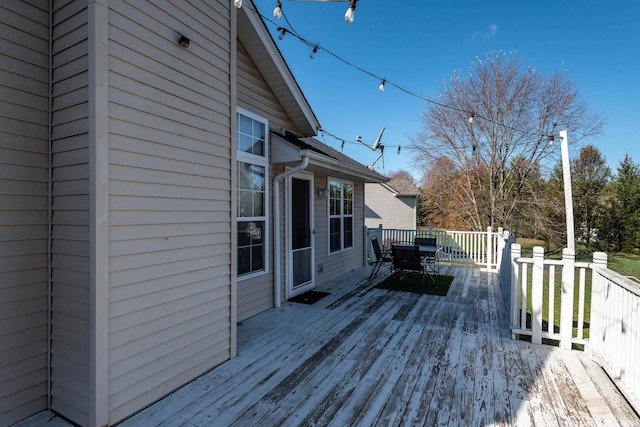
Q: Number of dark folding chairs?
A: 3